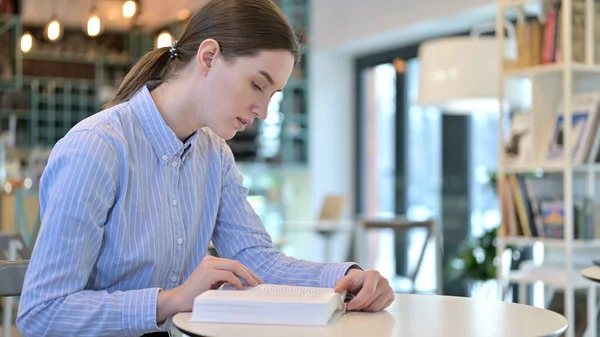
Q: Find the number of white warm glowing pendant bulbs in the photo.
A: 5